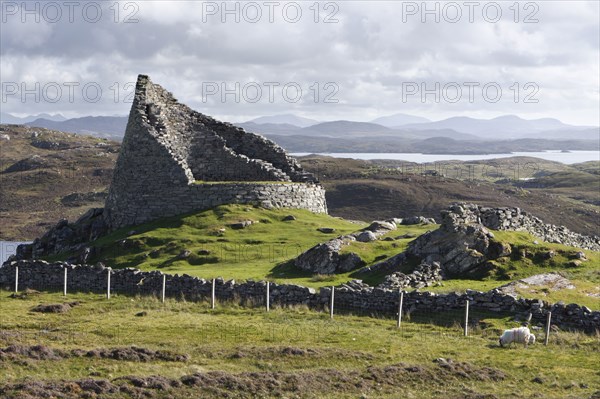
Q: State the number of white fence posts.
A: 10